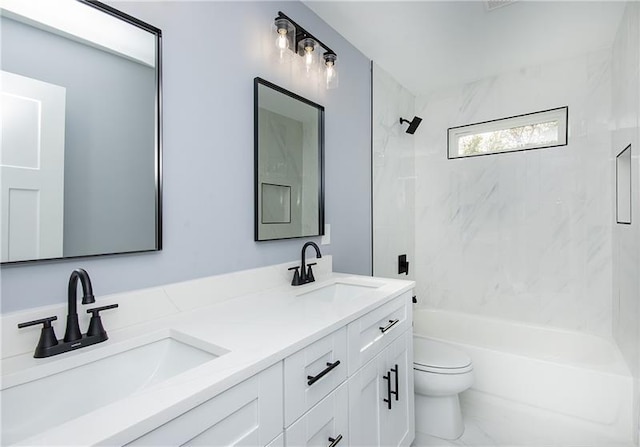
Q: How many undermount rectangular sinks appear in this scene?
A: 2